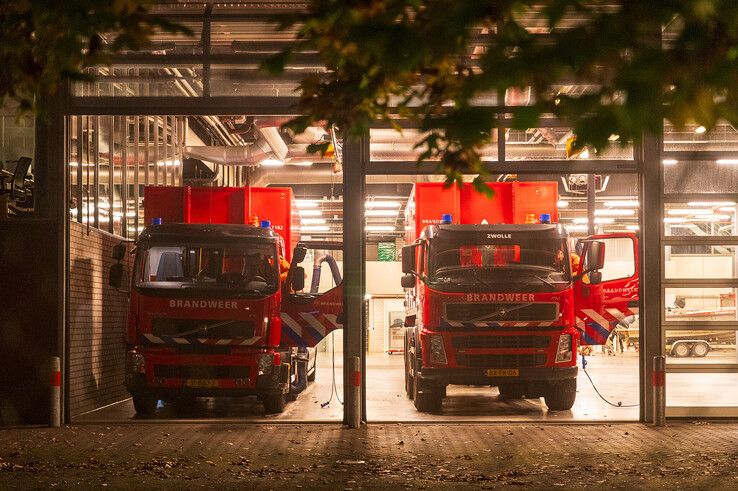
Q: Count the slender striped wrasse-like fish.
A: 0